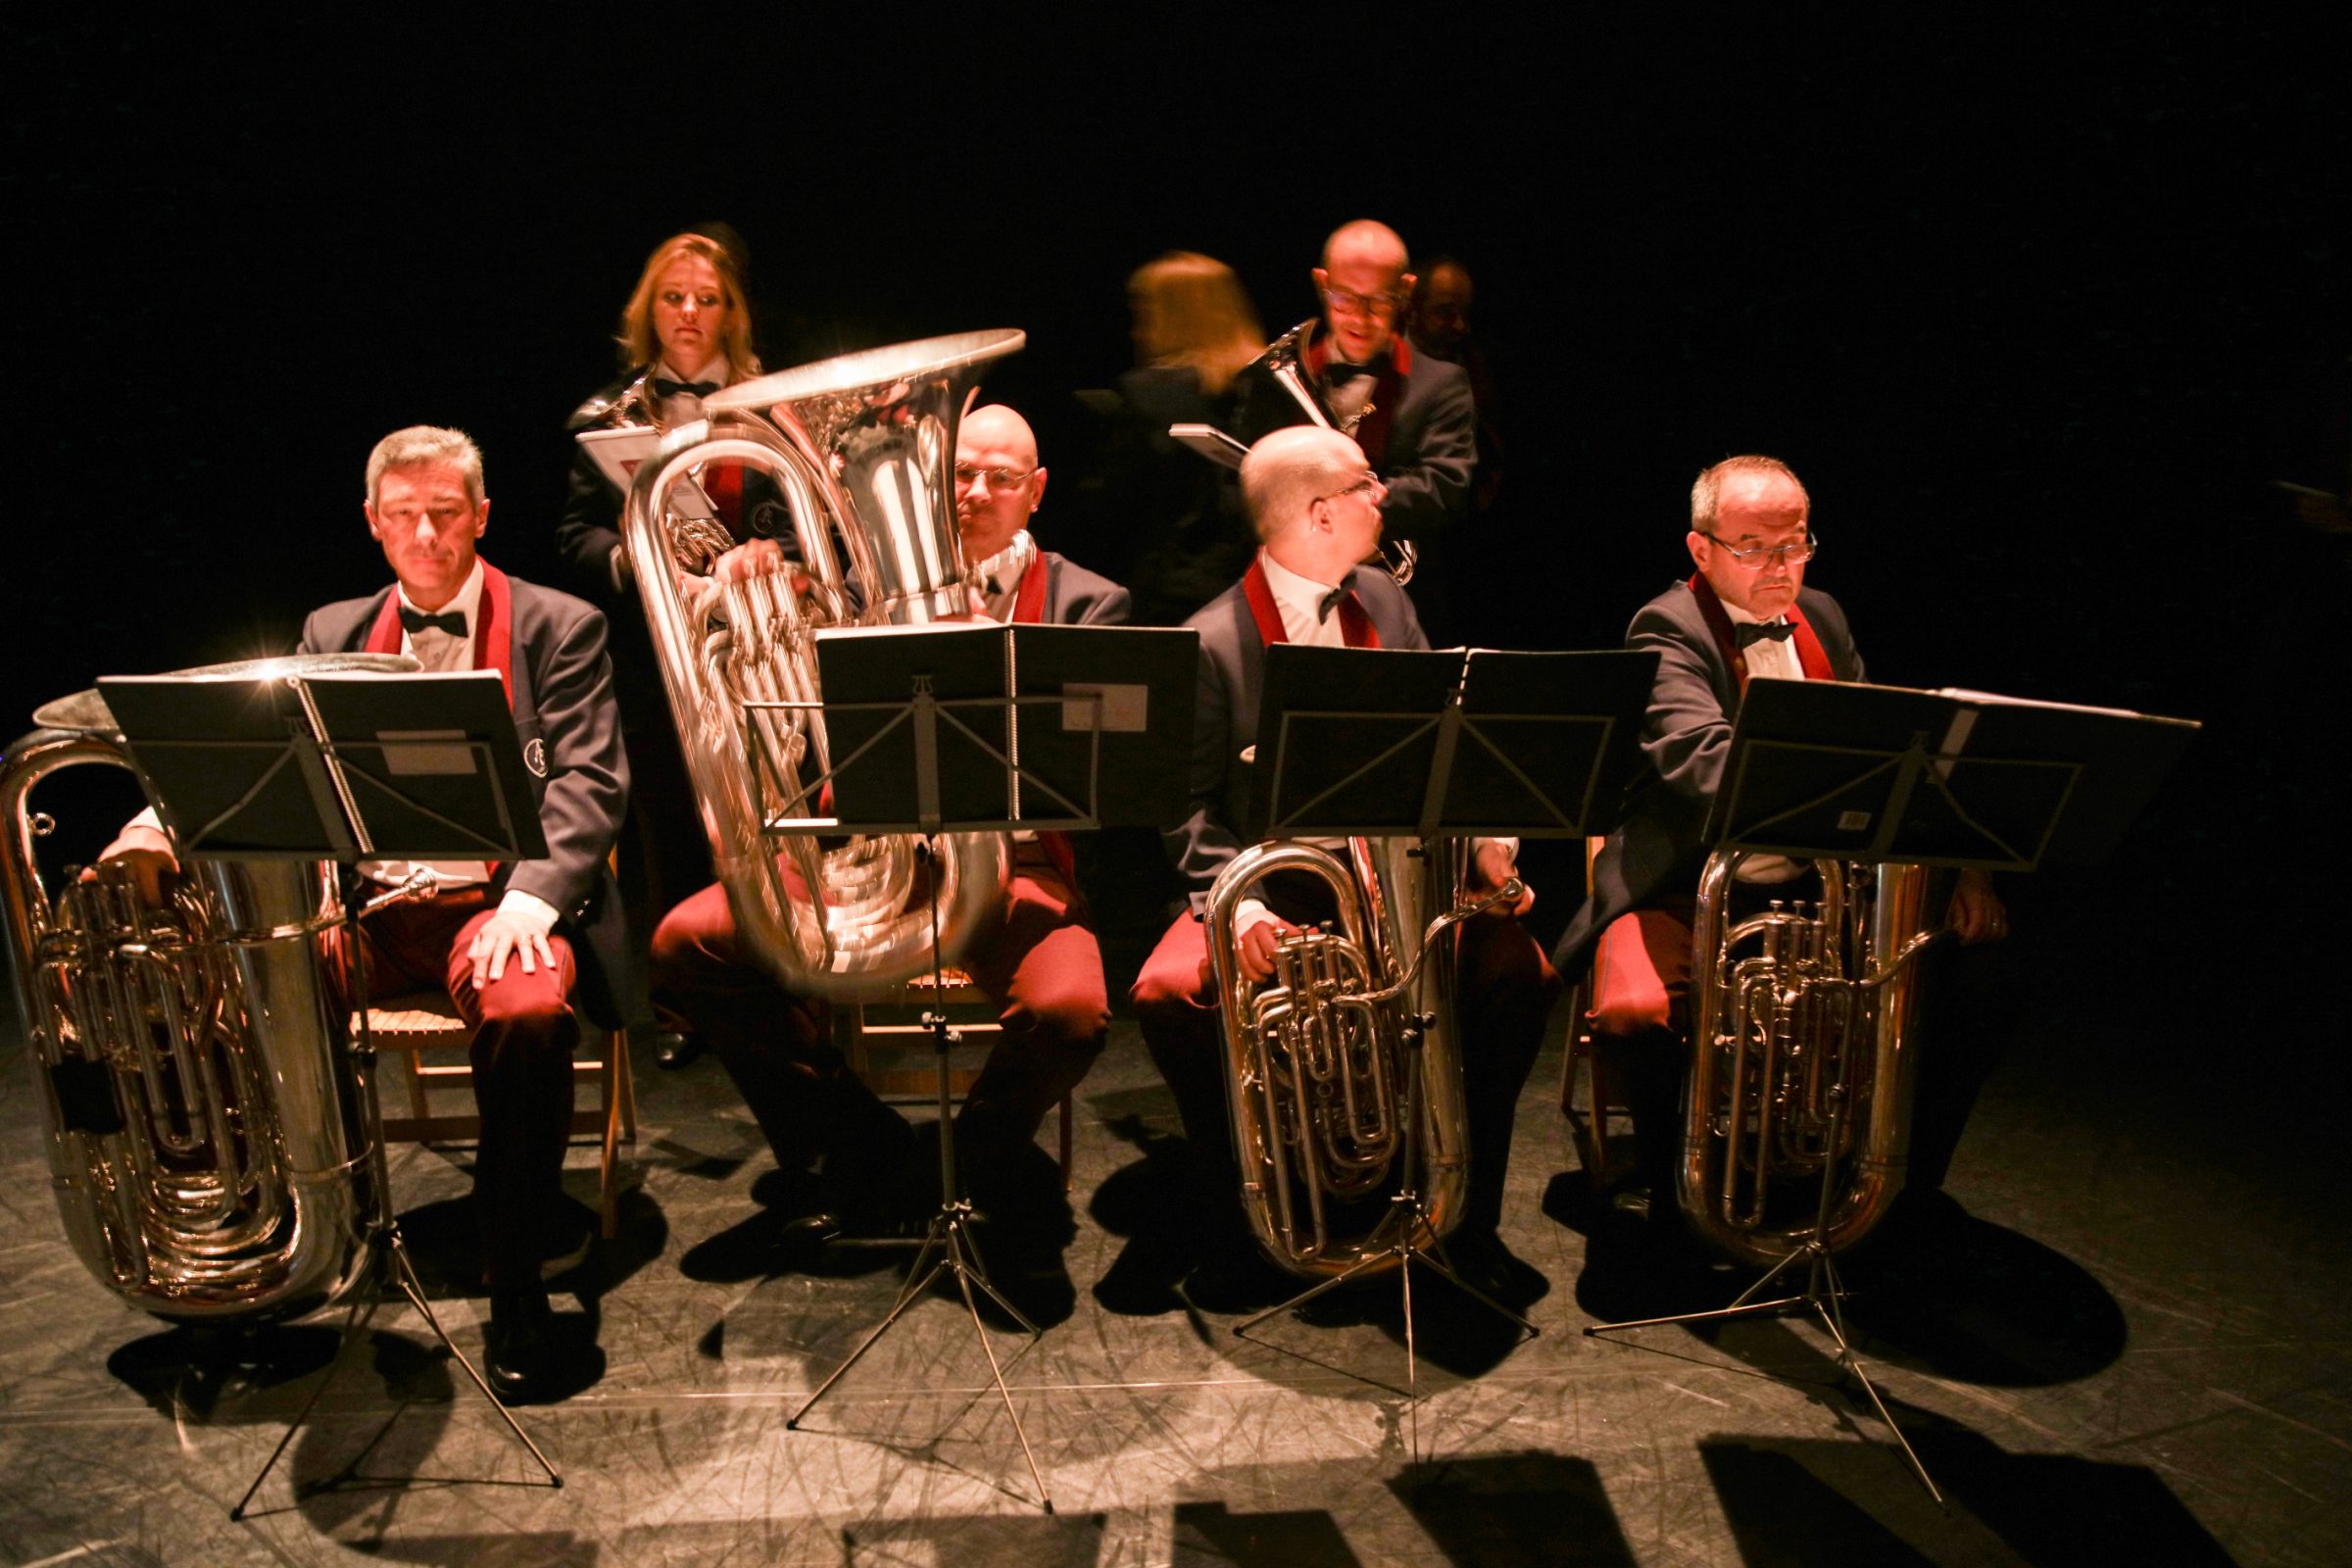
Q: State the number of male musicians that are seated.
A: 4